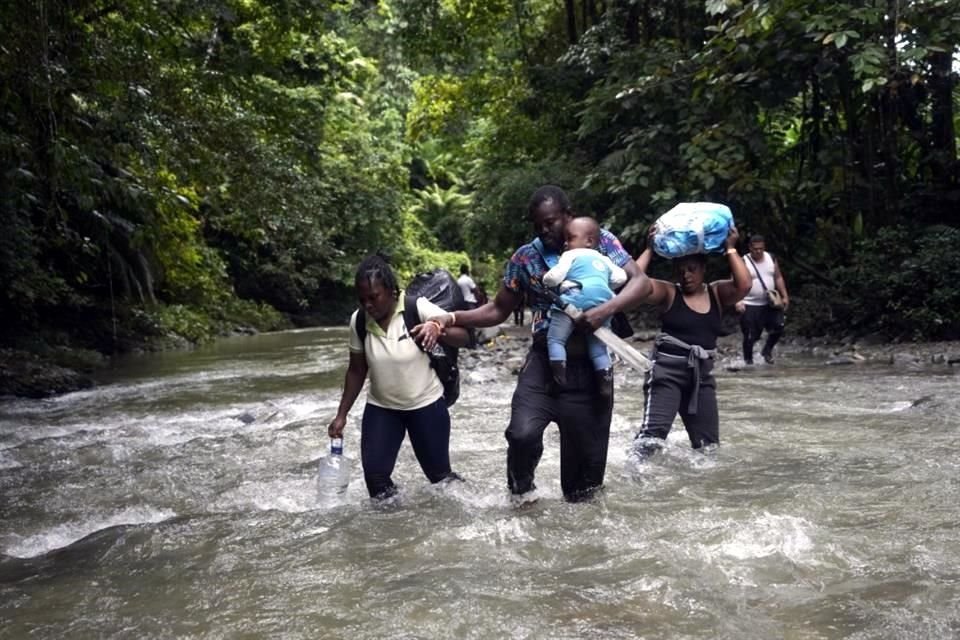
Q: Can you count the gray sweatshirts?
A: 1